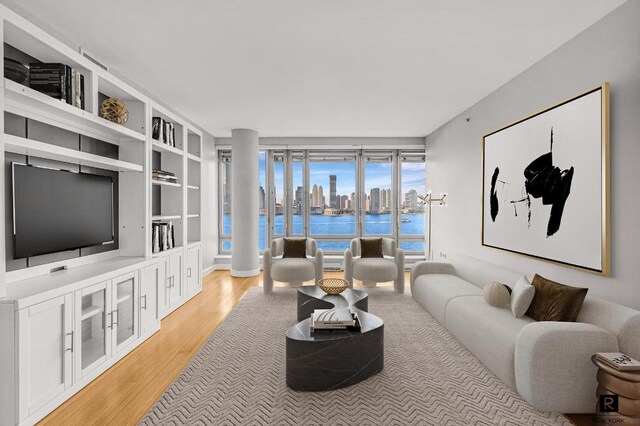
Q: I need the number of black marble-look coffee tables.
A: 2